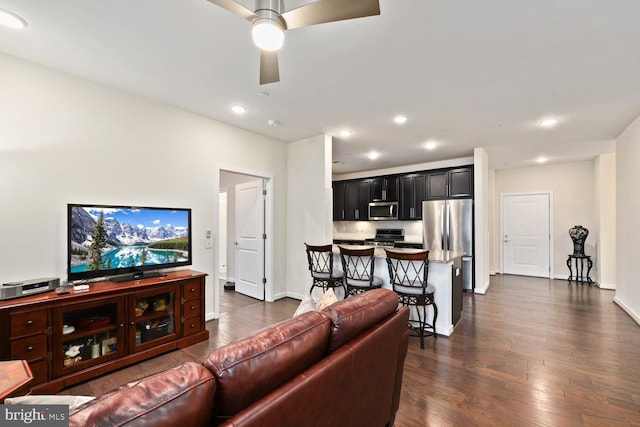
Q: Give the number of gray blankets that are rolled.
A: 0